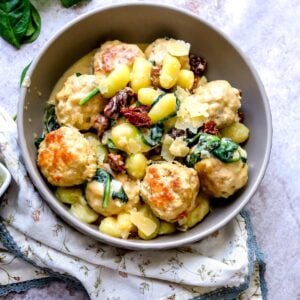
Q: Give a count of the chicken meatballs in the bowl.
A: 8